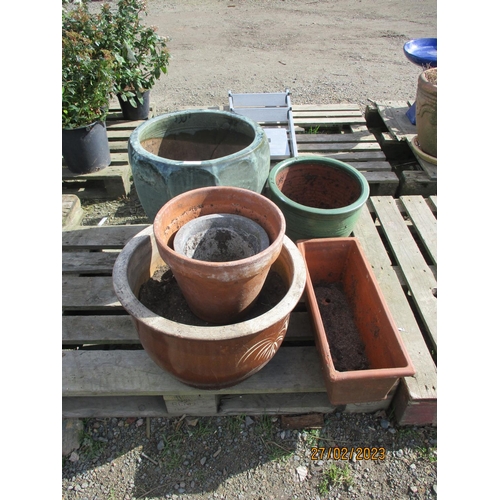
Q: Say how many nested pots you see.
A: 3